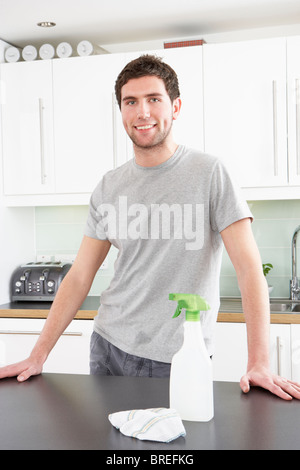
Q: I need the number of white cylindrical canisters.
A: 5